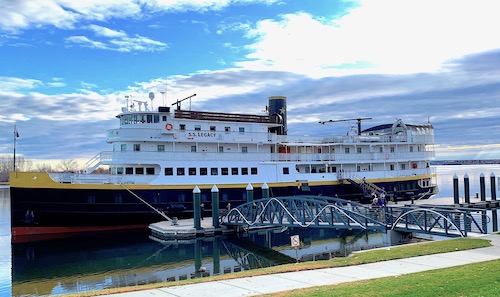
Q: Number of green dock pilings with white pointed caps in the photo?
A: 8